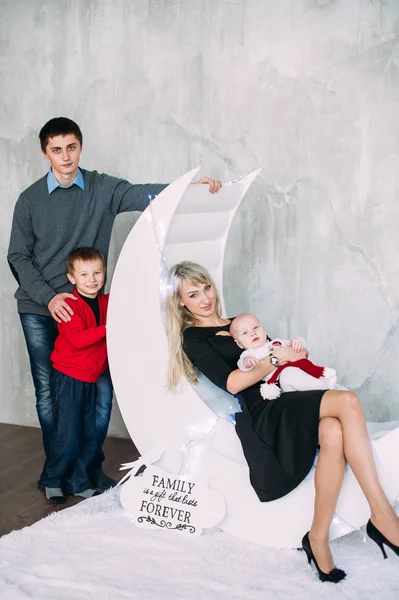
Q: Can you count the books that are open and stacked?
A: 0